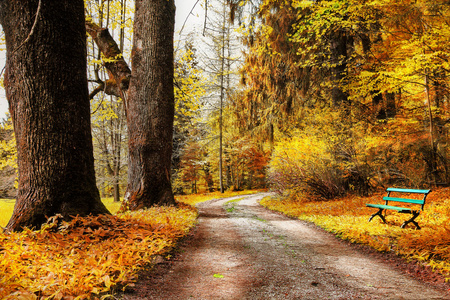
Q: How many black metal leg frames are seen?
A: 2